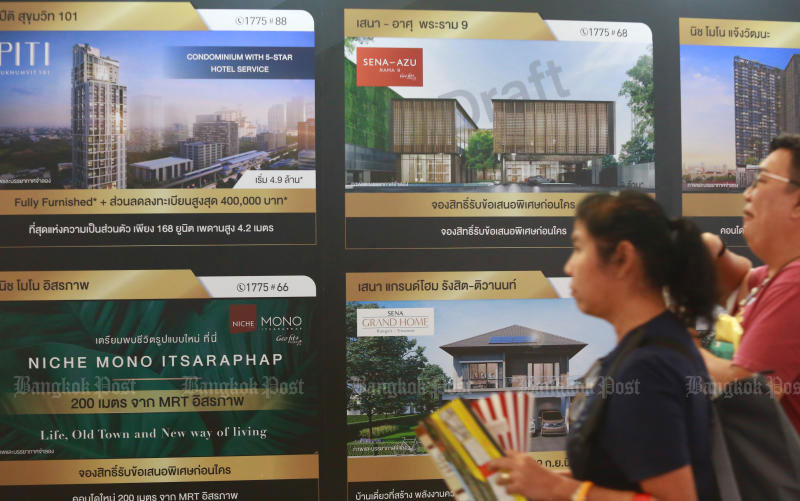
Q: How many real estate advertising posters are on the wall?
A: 5